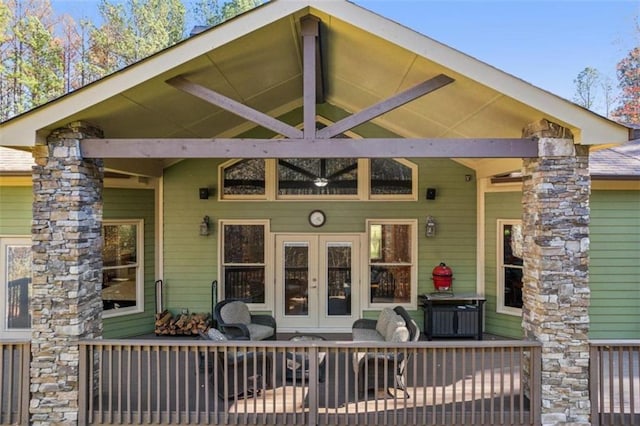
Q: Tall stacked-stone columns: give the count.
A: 2